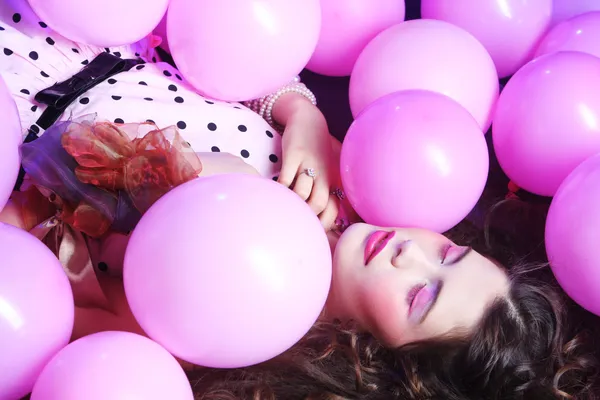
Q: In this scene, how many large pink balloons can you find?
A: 13